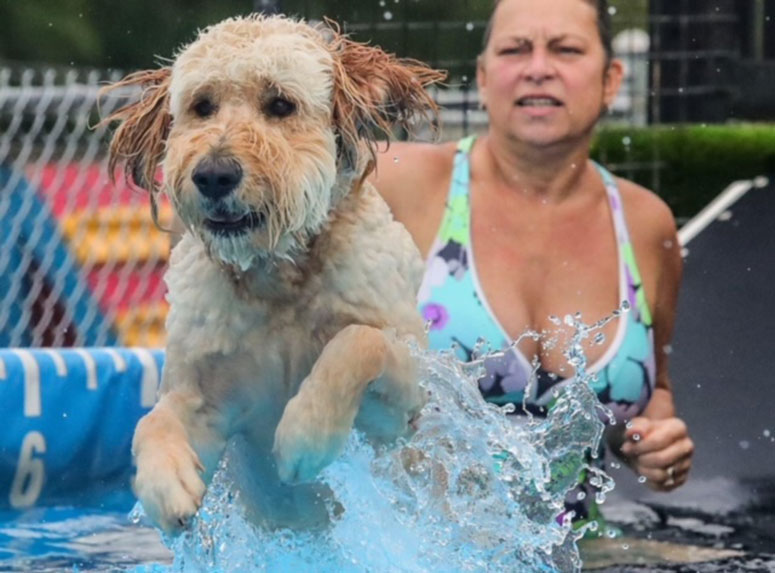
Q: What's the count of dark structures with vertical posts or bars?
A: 1